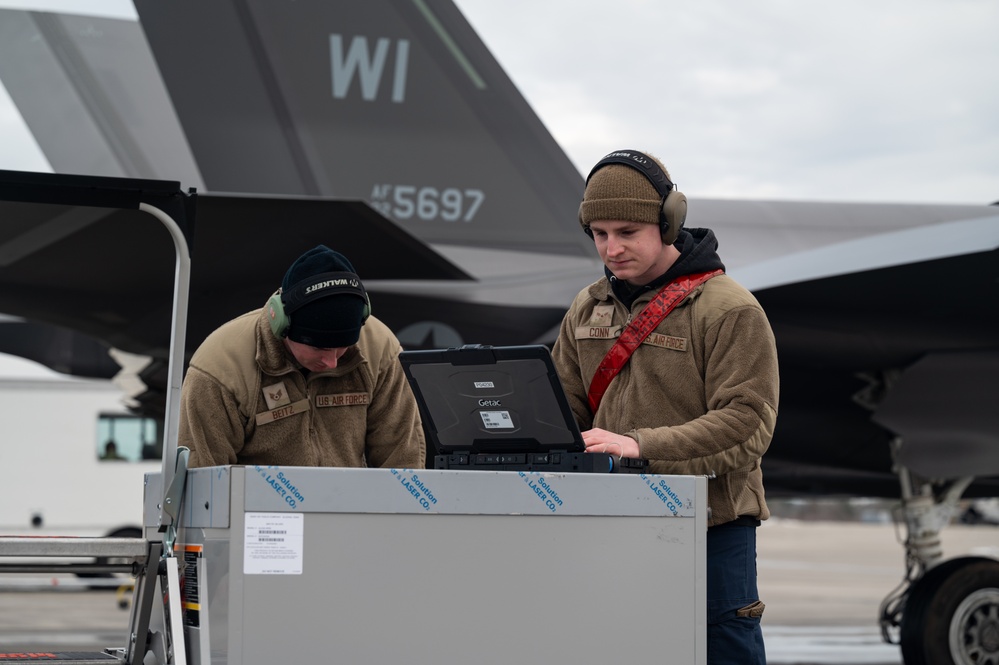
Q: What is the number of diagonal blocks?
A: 4